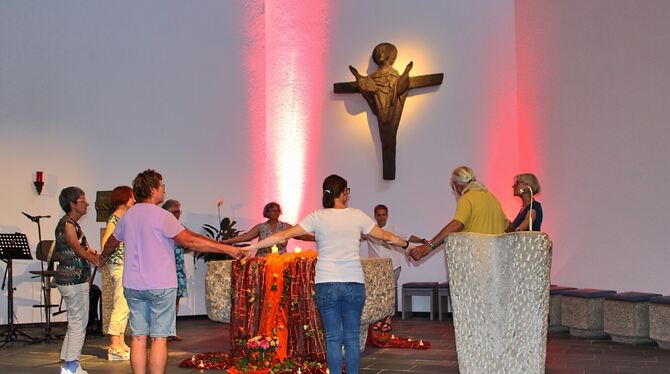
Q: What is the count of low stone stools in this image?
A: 4